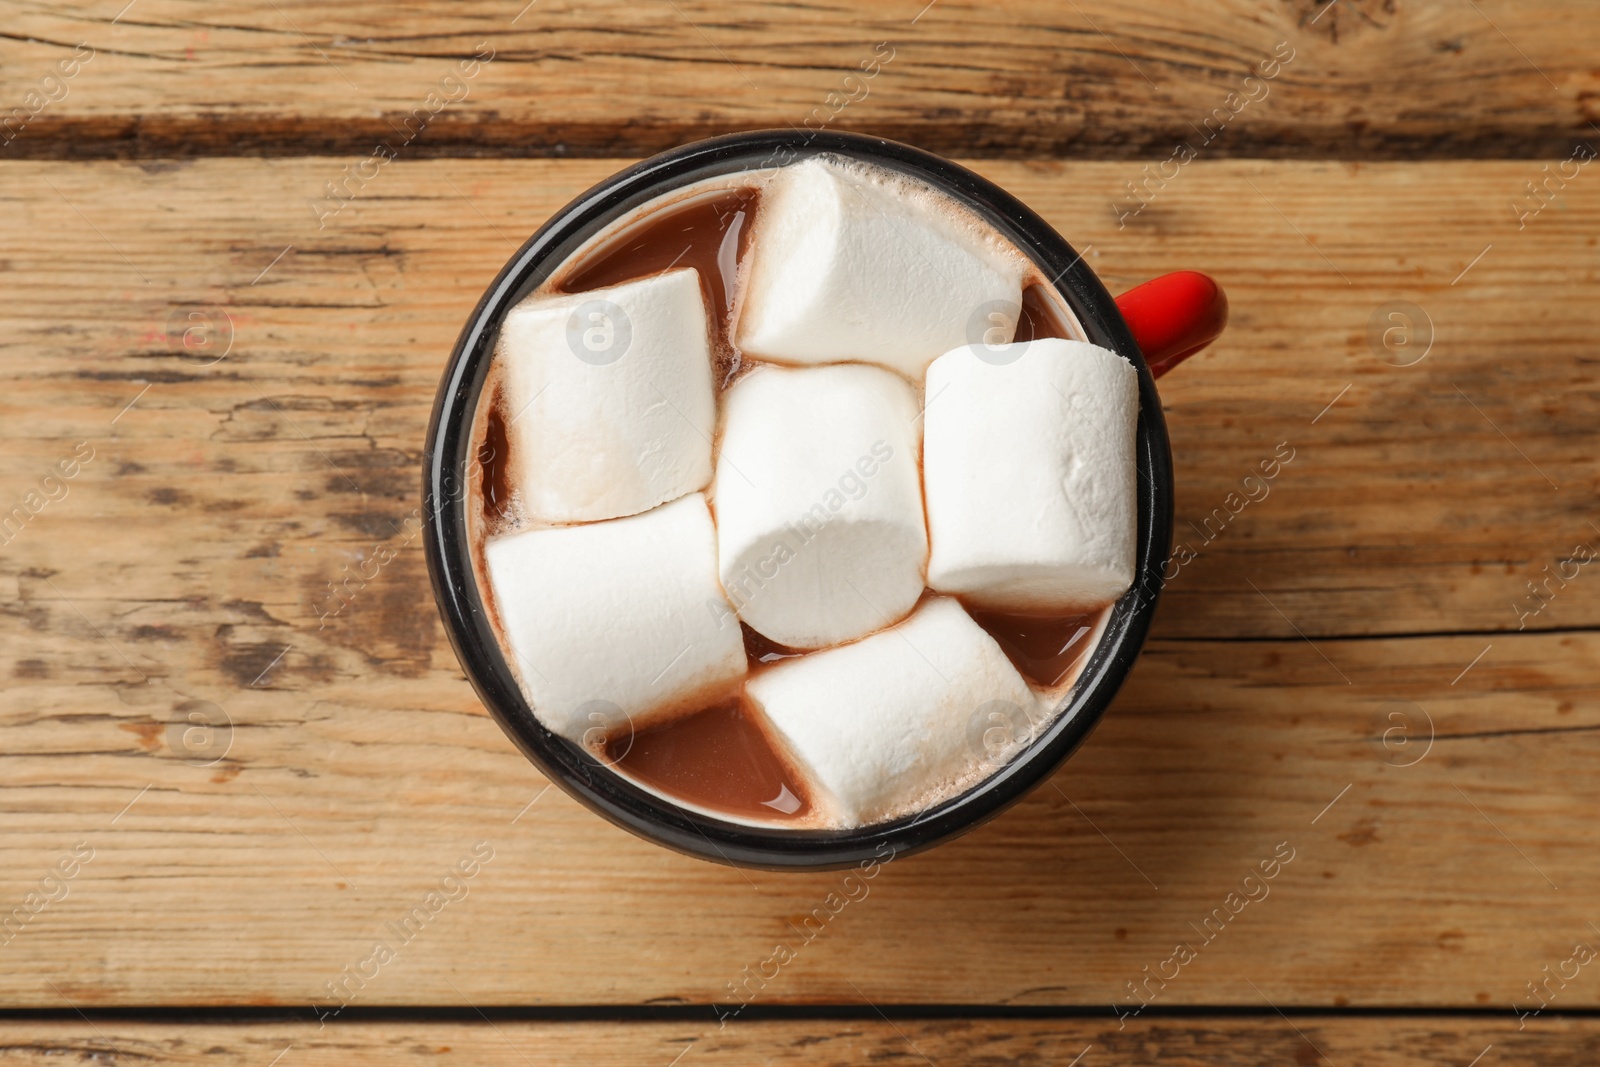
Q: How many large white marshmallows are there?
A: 6